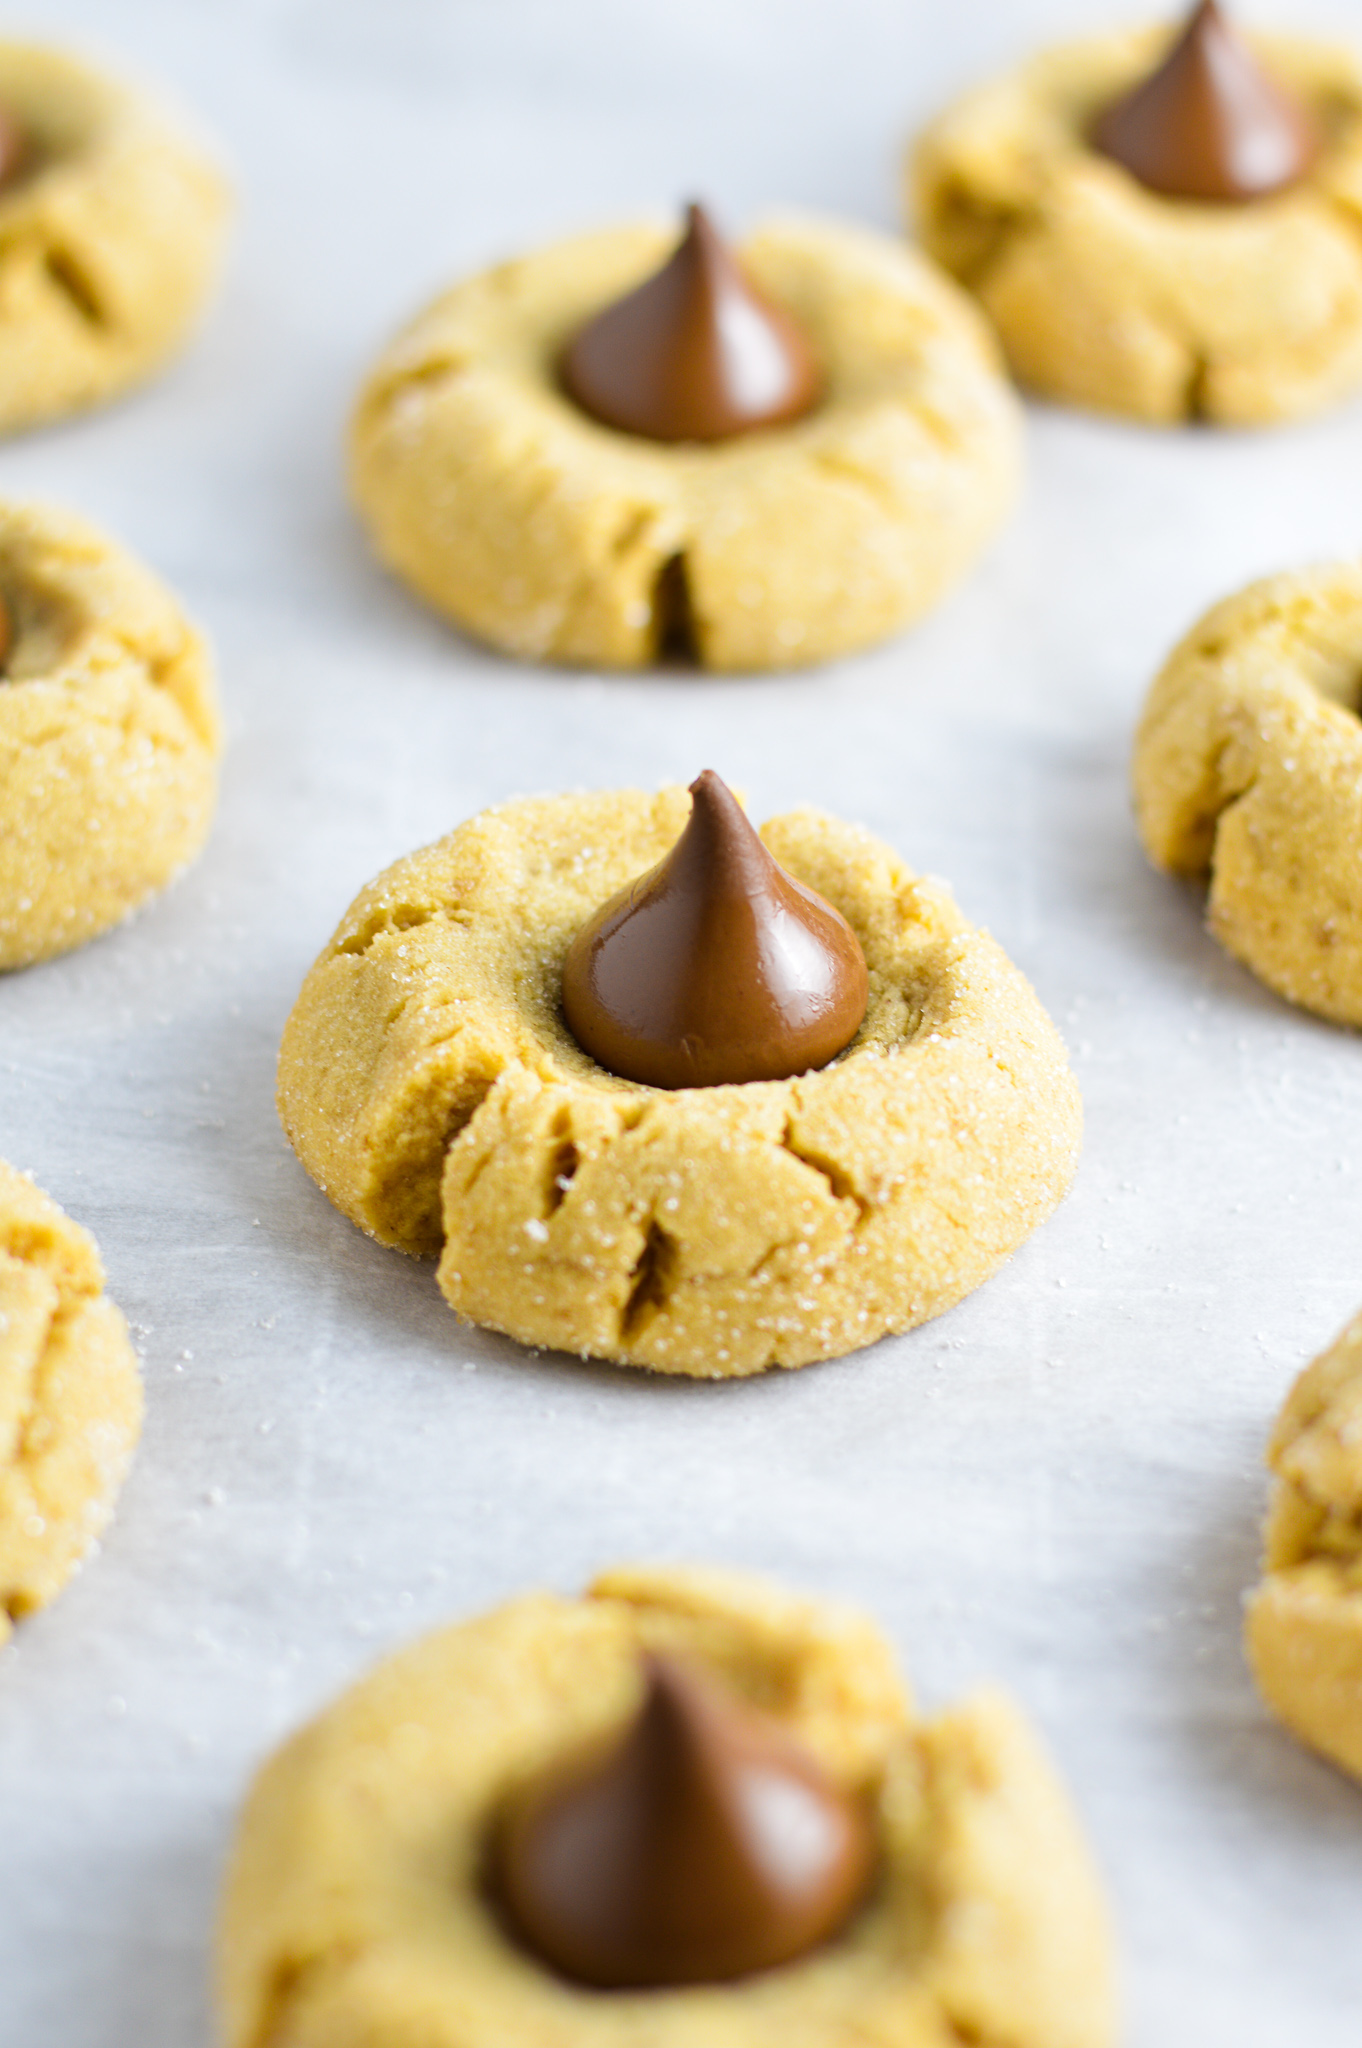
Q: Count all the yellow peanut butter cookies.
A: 9